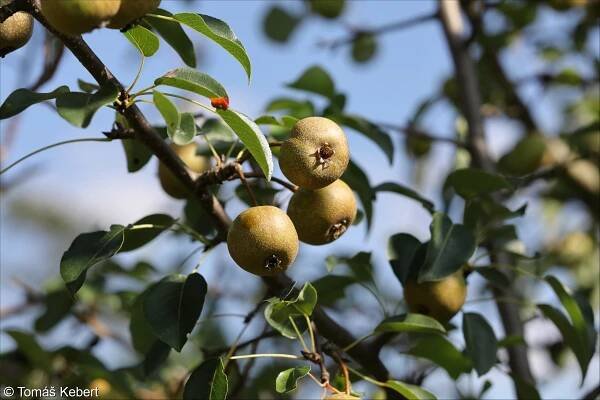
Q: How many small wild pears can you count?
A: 8